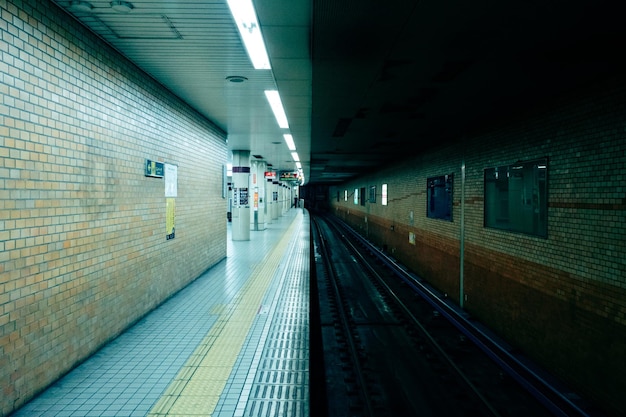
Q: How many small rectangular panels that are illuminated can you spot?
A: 3